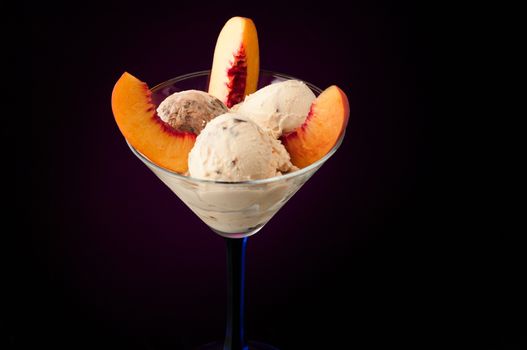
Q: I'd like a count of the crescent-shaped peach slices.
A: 3